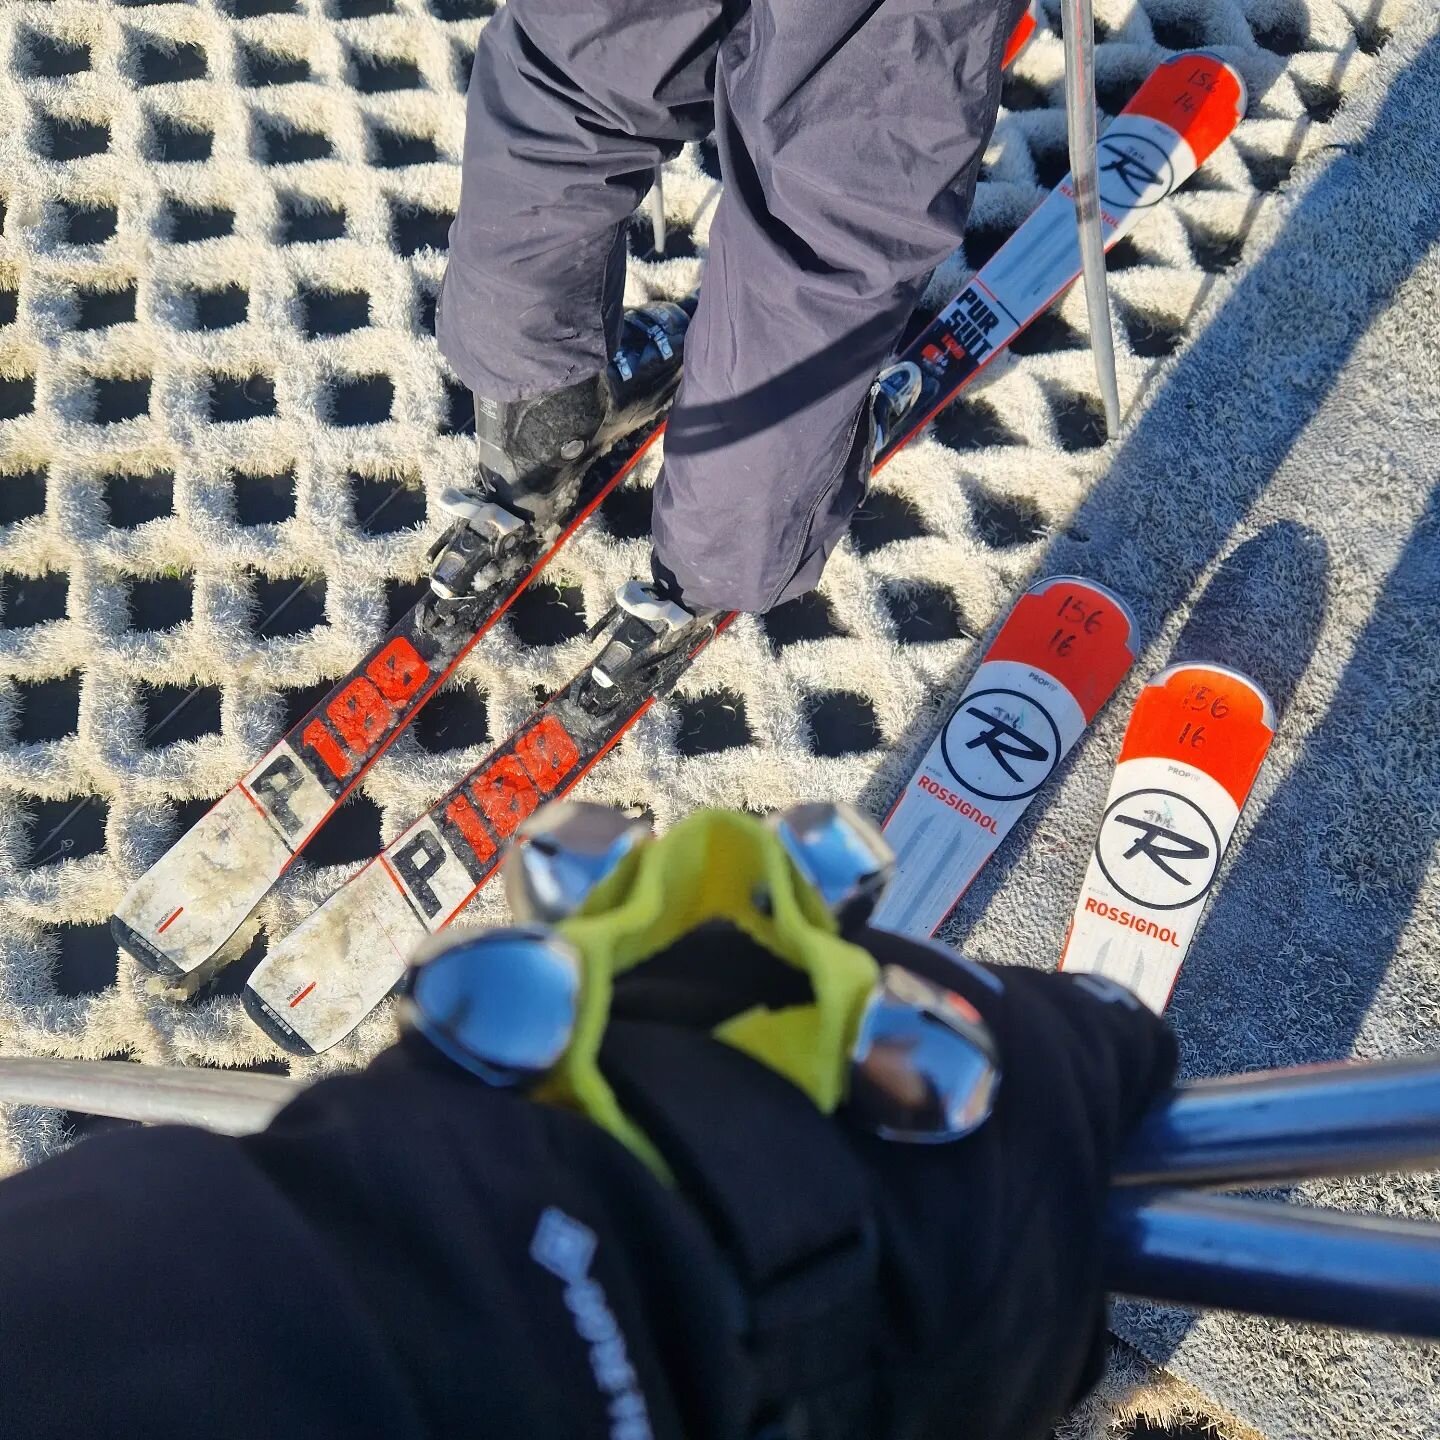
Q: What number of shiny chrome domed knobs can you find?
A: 4